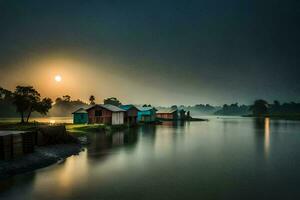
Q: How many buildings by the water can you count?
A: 5